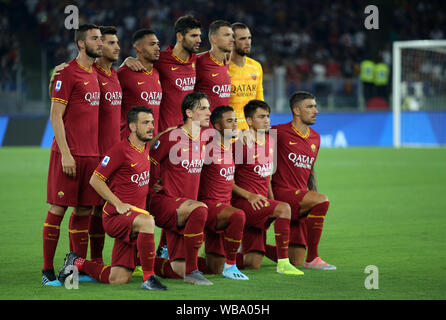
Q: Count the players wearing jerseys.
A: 11